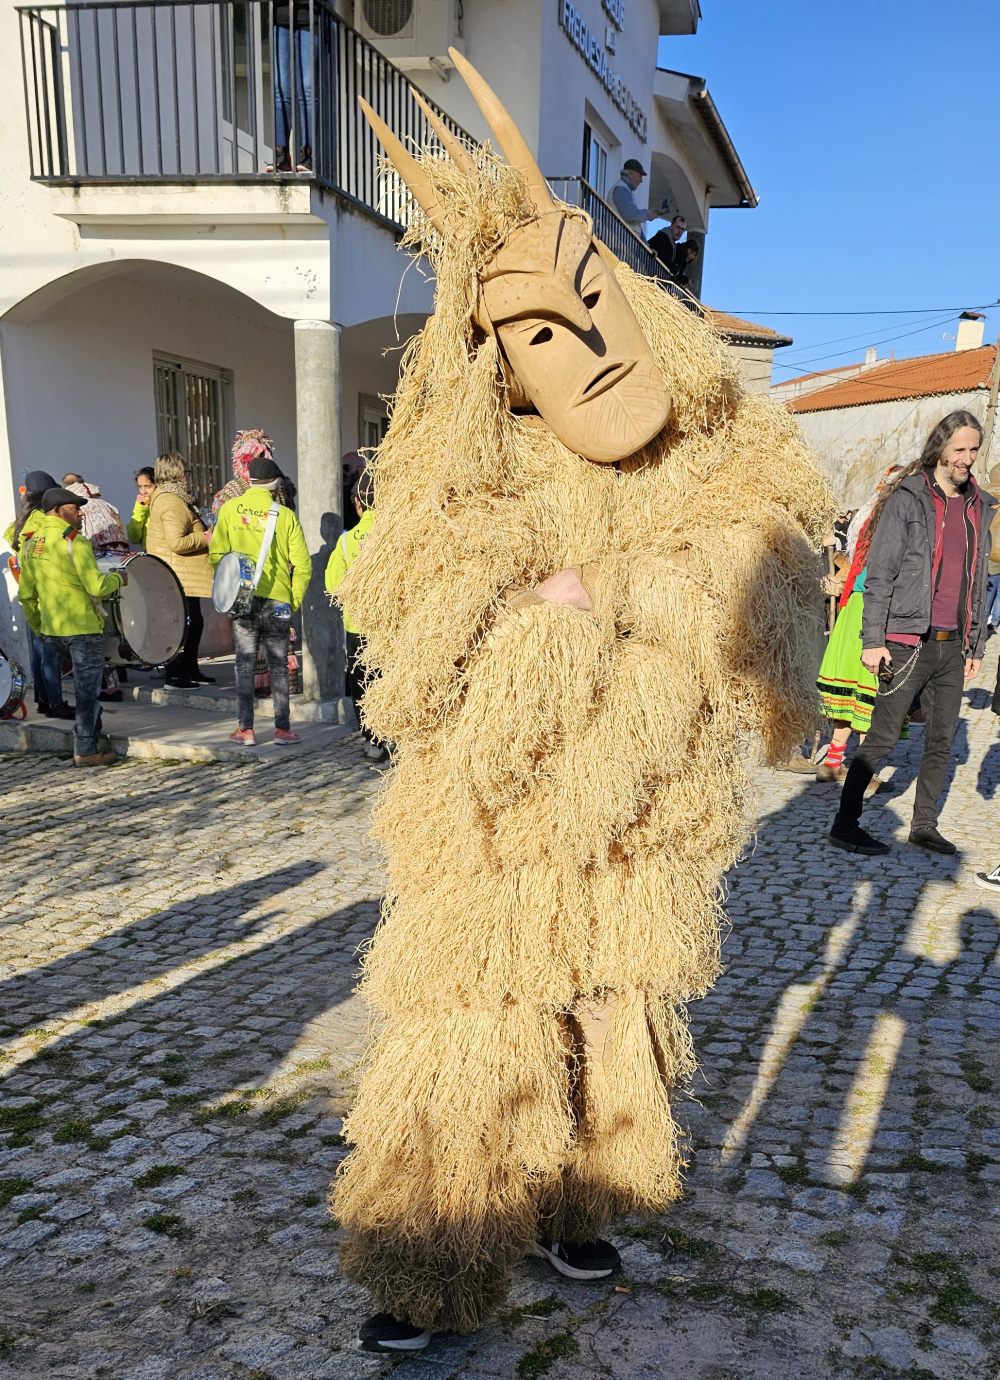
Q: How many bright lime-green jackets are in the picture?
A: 5